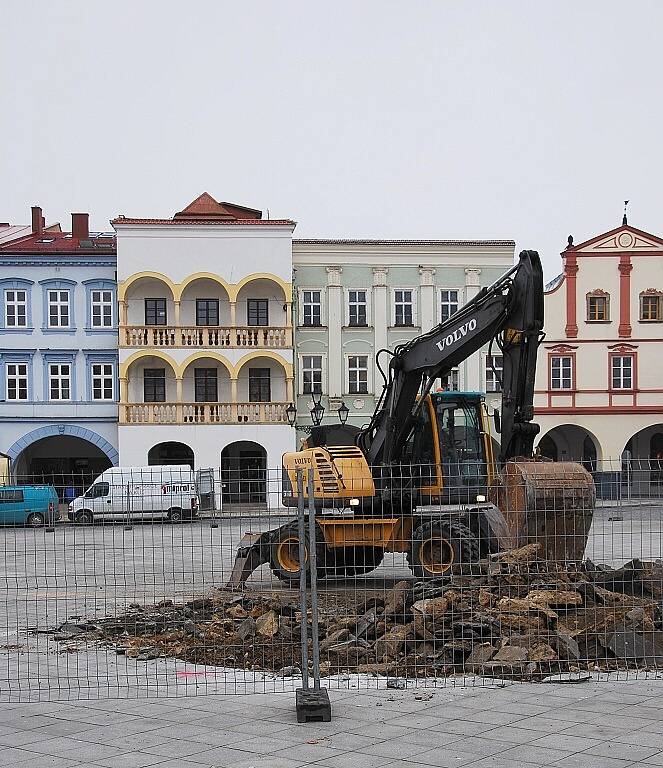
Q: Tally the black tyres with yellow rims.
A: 2